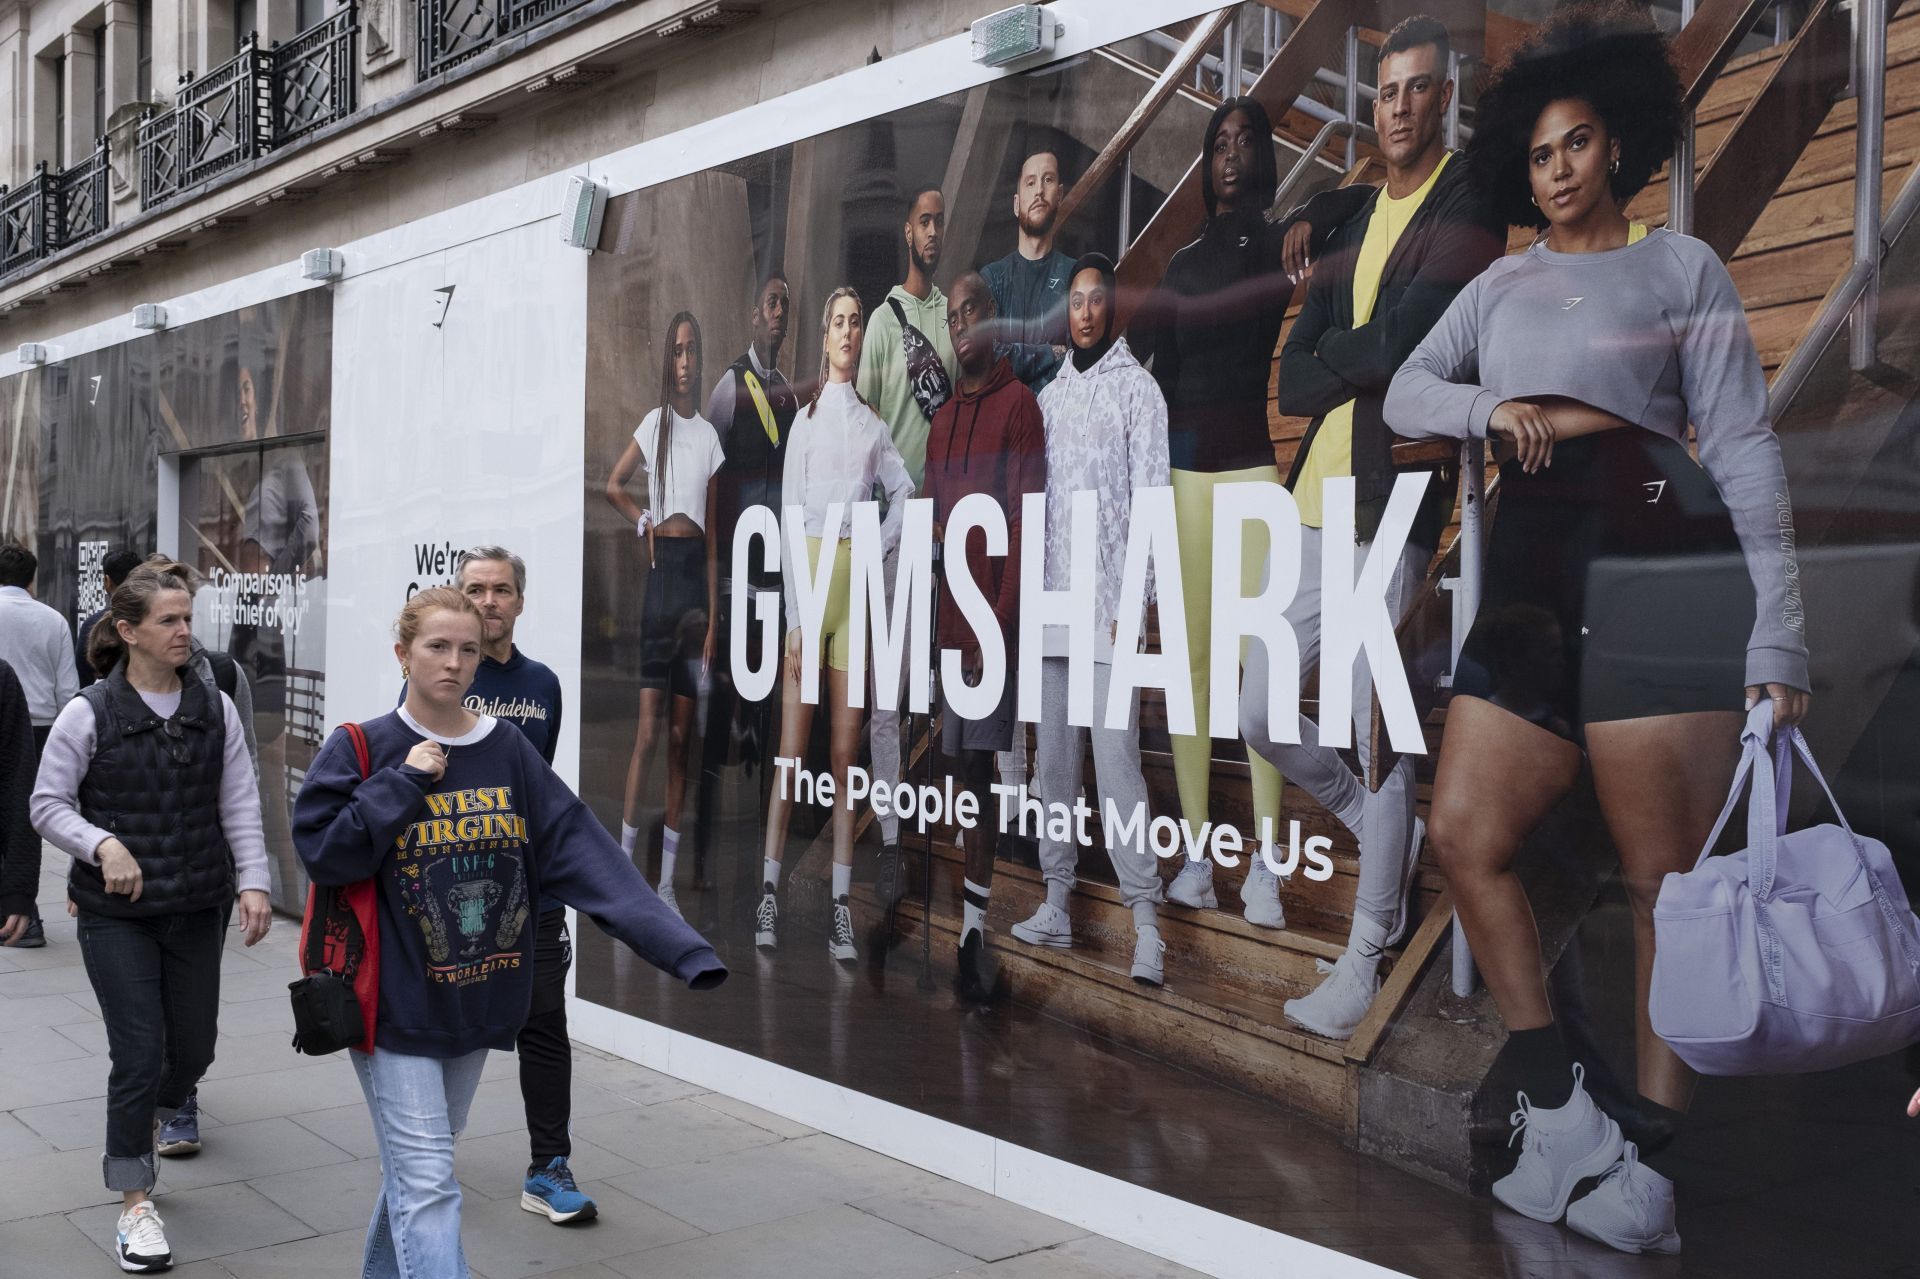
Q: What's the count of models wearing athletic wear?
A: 10